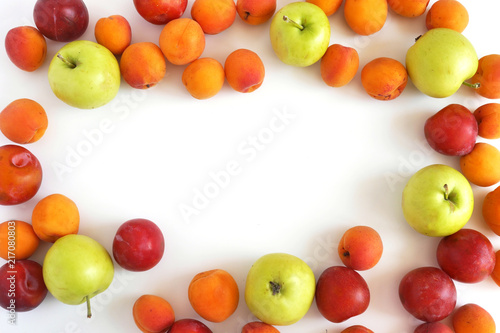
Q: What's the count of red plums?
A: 11